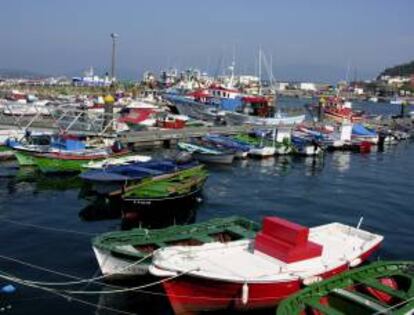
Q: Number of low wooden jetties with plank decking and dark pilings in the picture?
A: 1